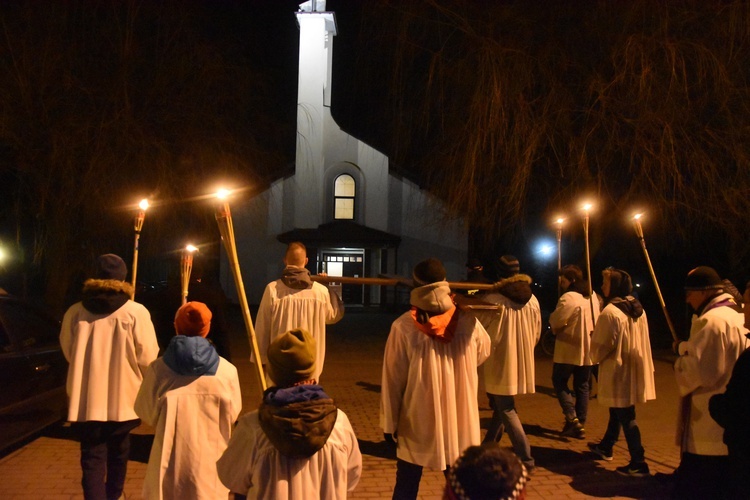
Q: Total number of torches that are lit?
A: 6